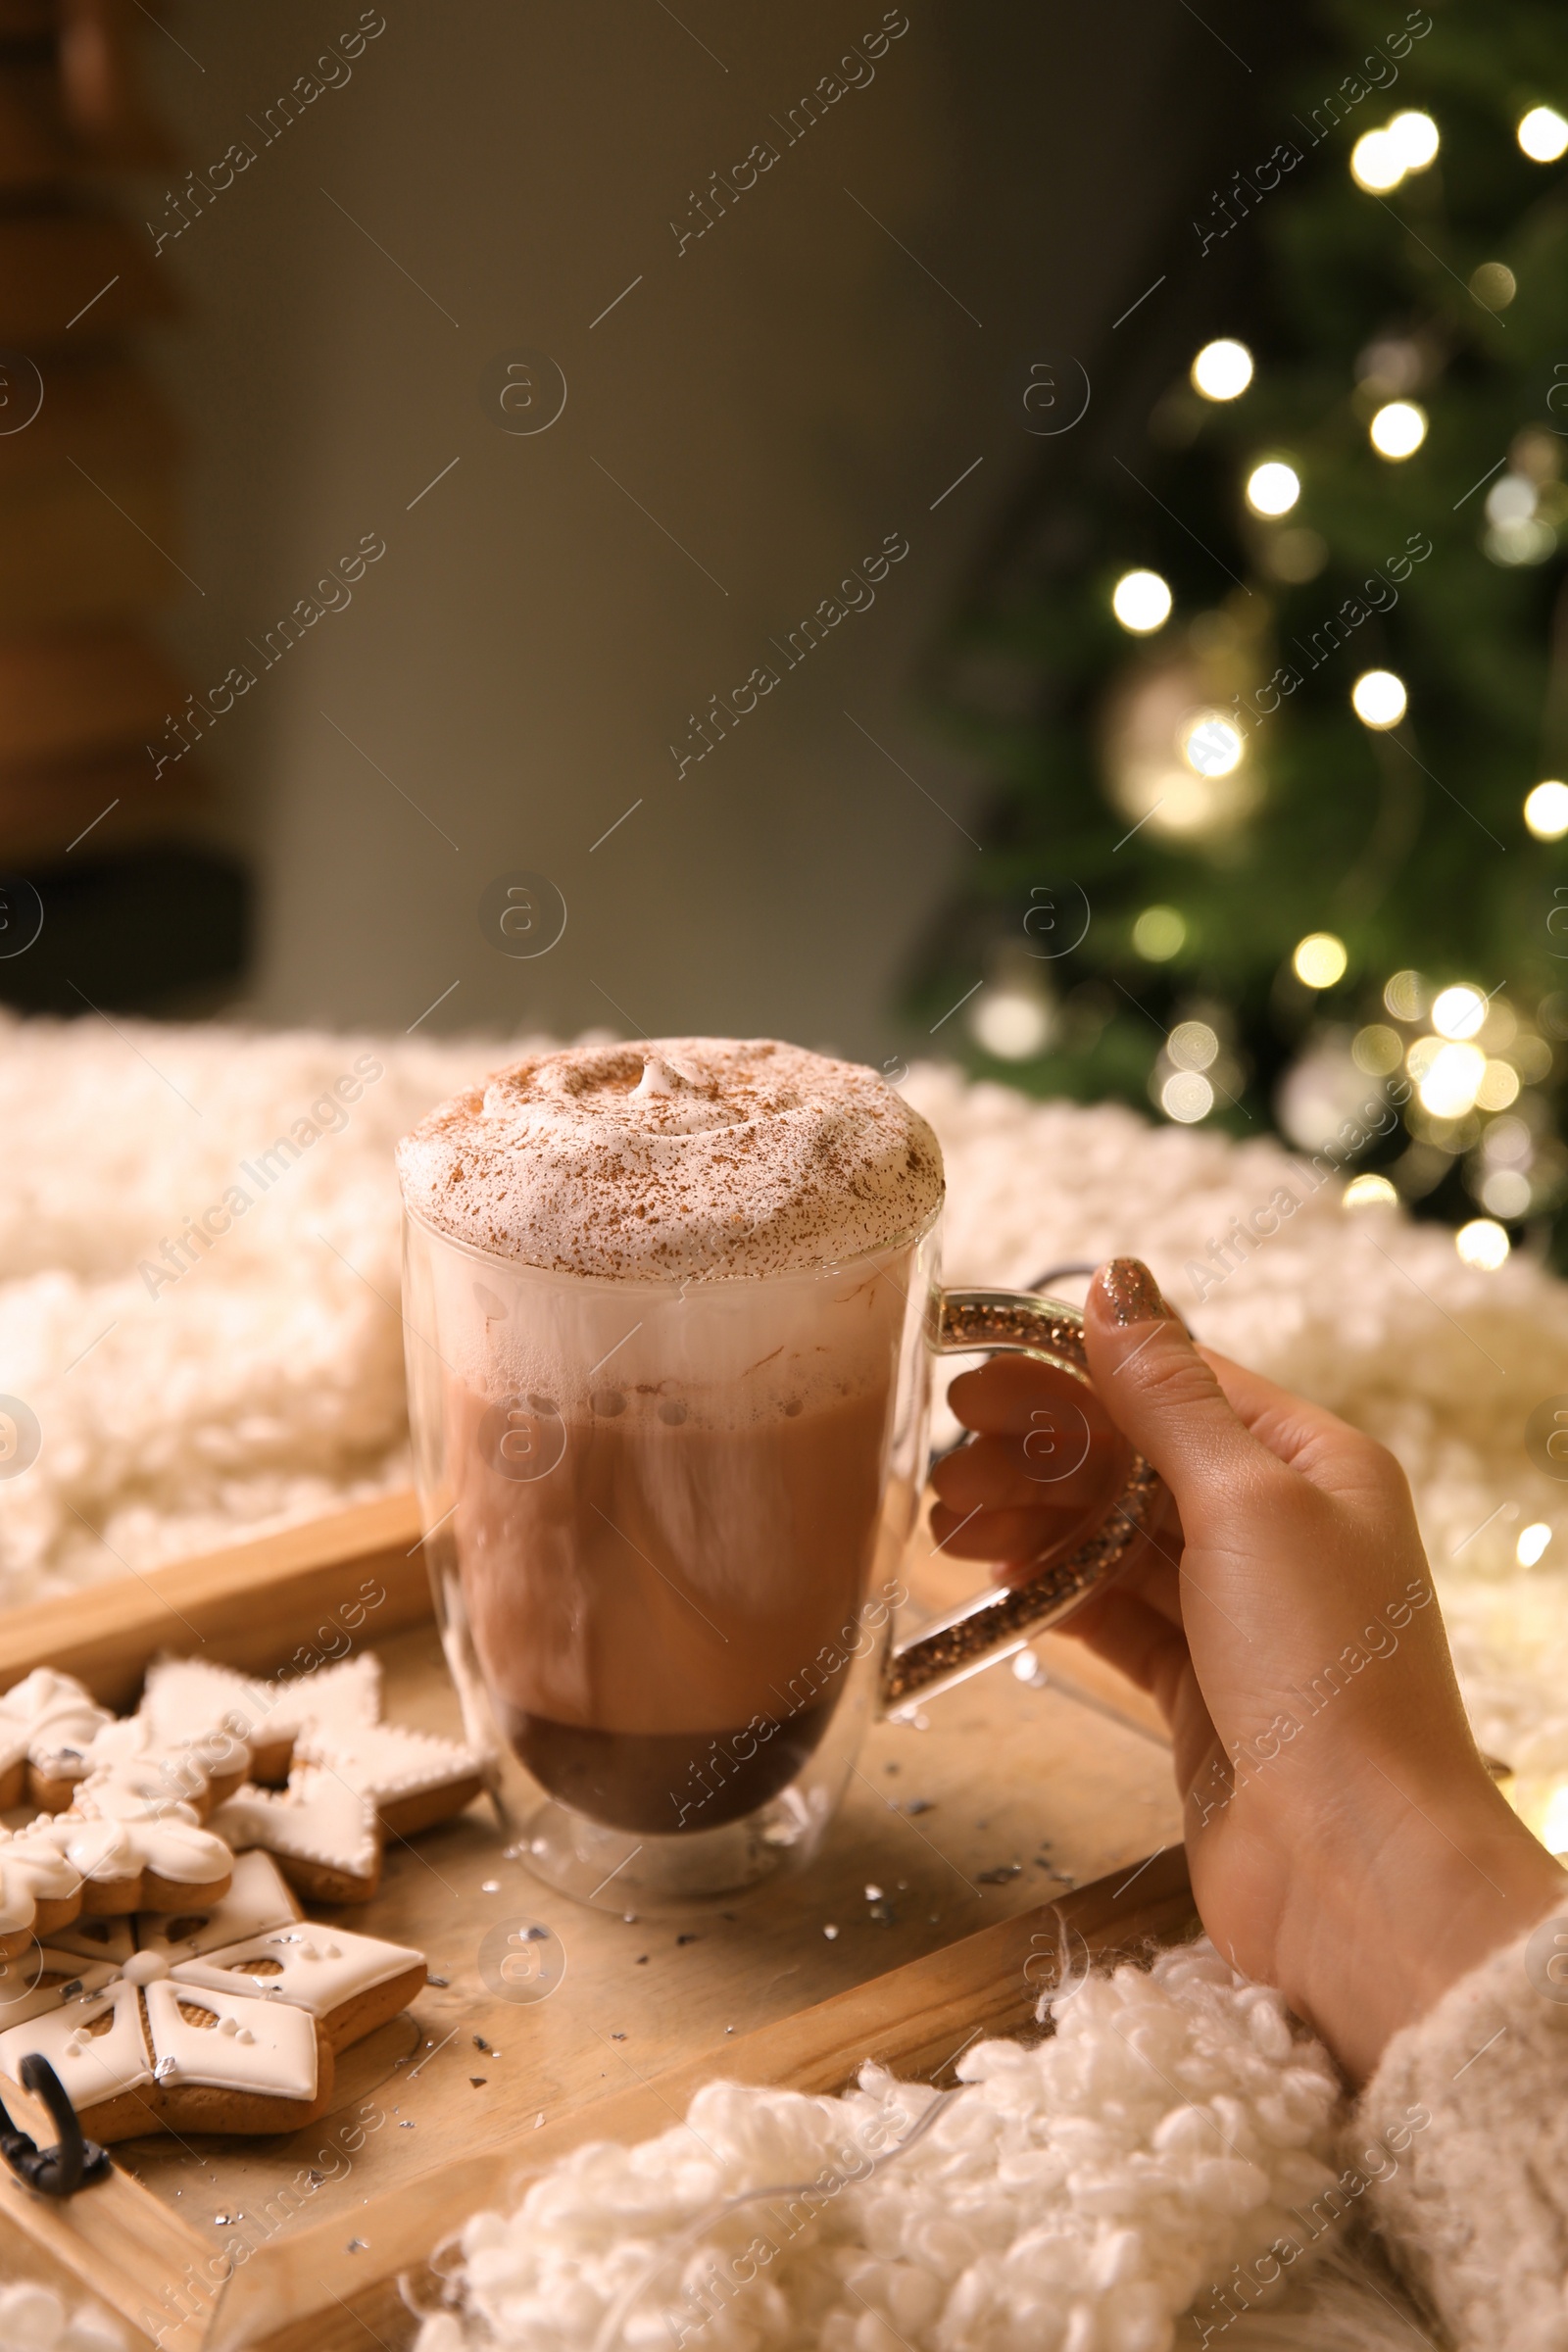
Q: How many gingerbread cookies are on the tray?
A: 3